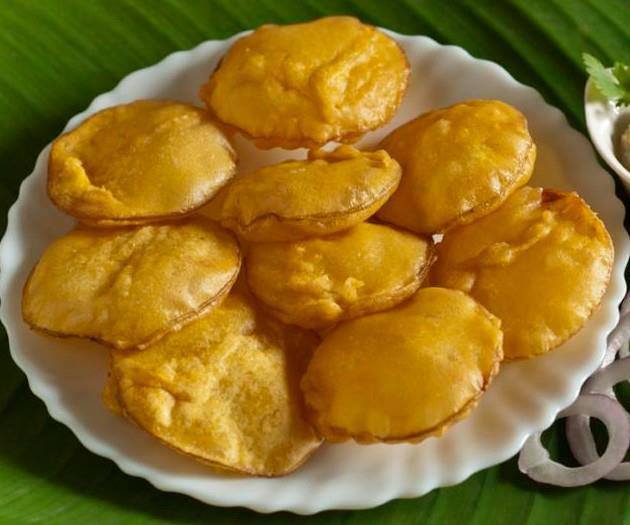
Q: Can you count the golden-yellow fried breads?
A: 9